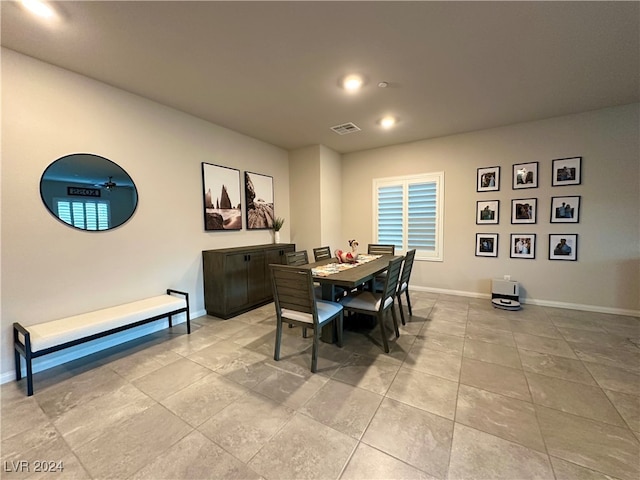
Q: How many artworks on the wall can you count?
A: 11